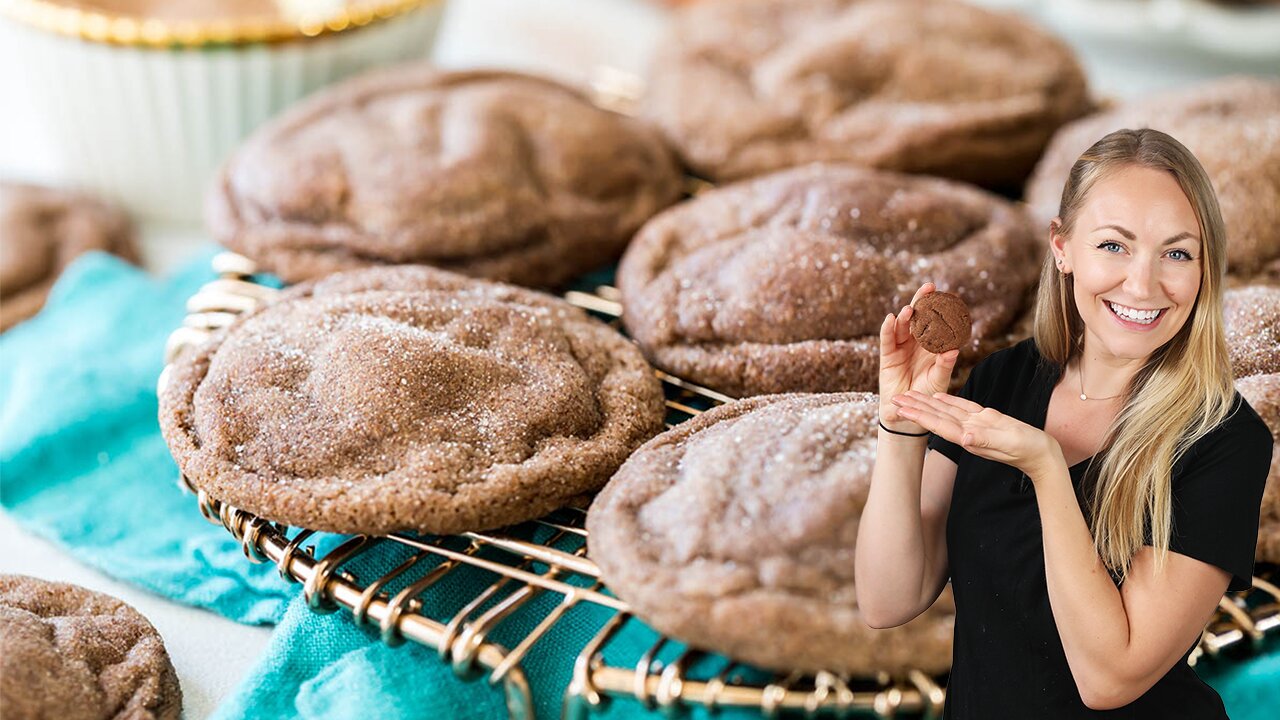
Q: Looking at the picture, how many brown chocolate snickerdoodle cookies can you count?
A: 11